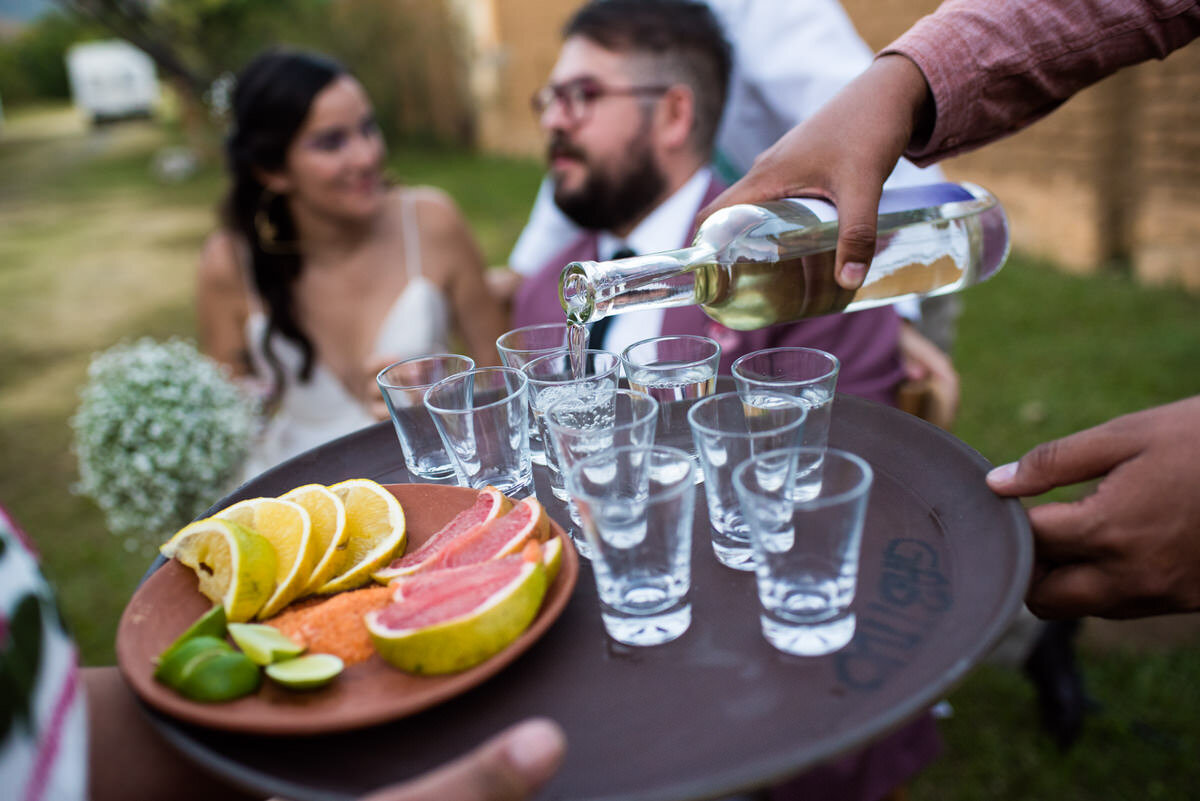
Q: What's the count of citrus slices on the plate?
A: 13